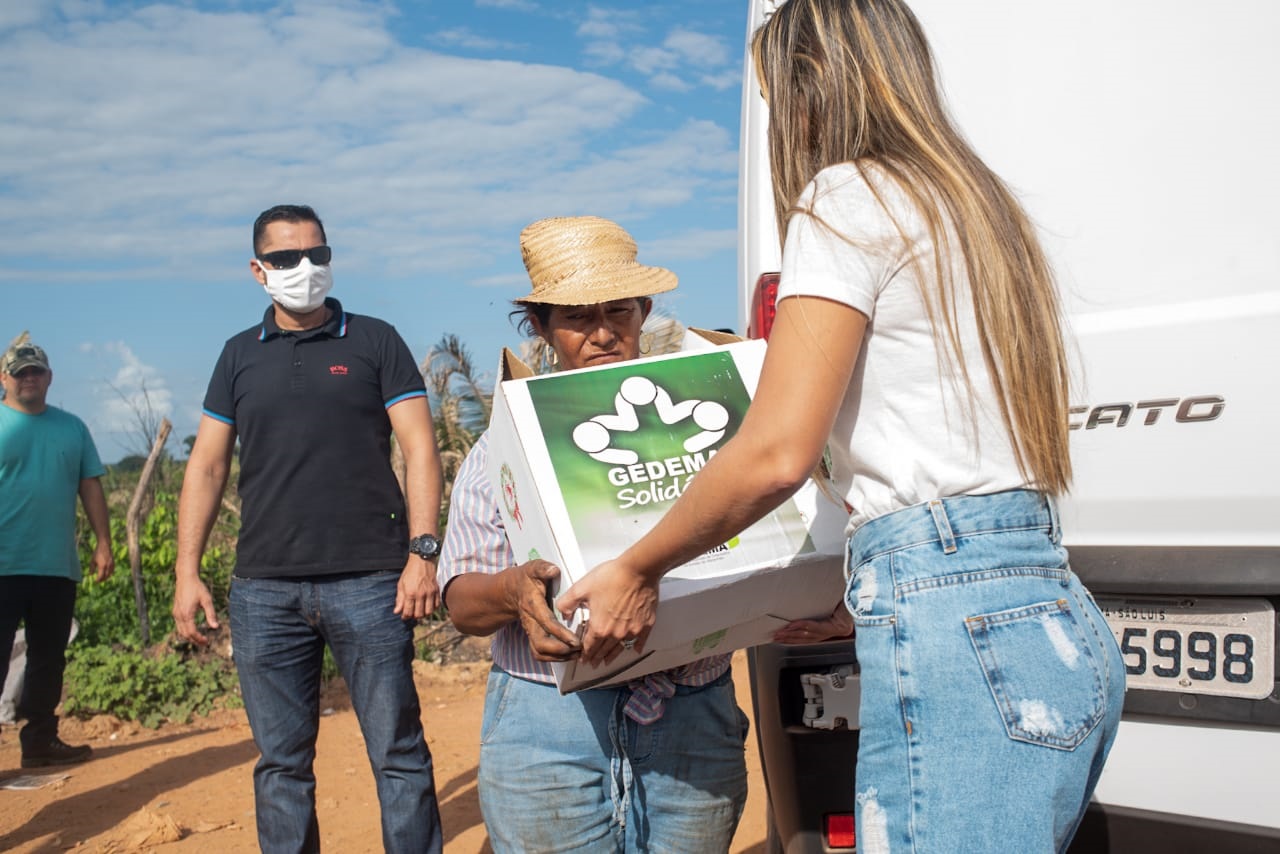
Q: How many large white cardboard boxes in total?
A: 1